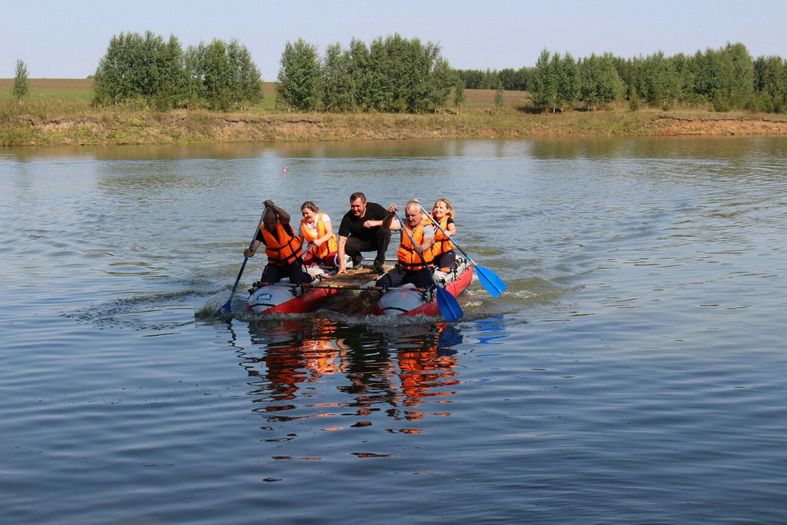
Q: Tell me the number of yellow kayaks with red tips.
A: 0